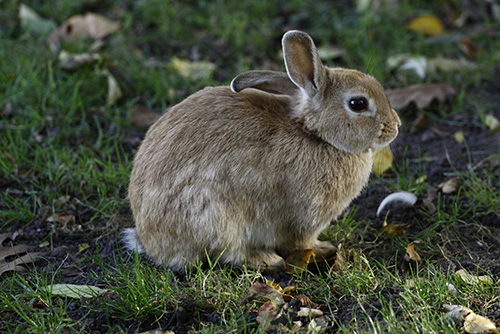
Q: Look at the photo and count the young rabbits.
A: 1